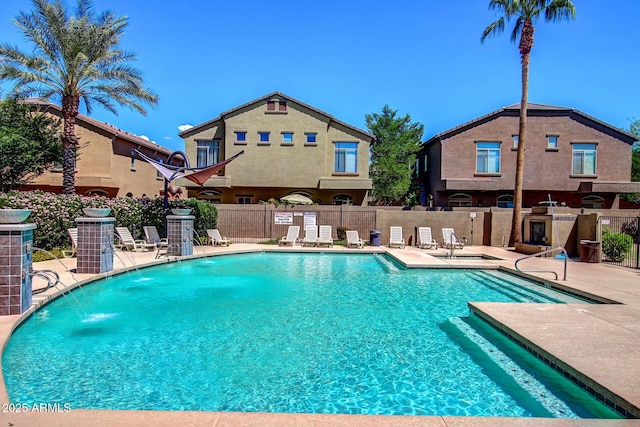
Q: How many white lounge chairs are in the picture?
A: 11